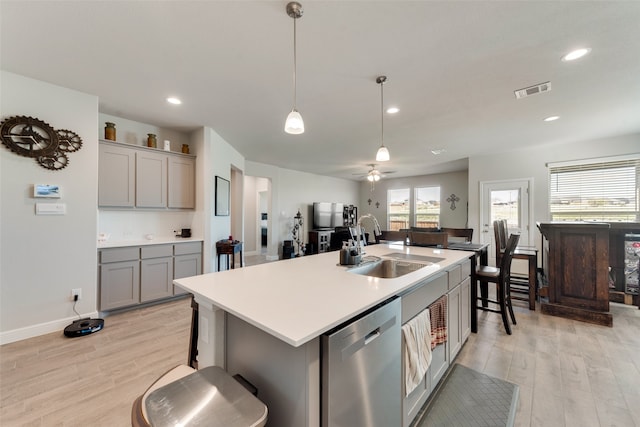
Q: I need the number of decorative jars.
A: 3